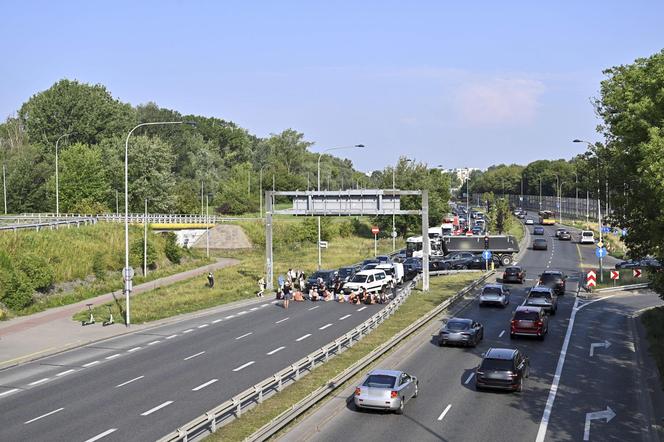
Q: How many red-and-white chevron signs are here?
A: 3